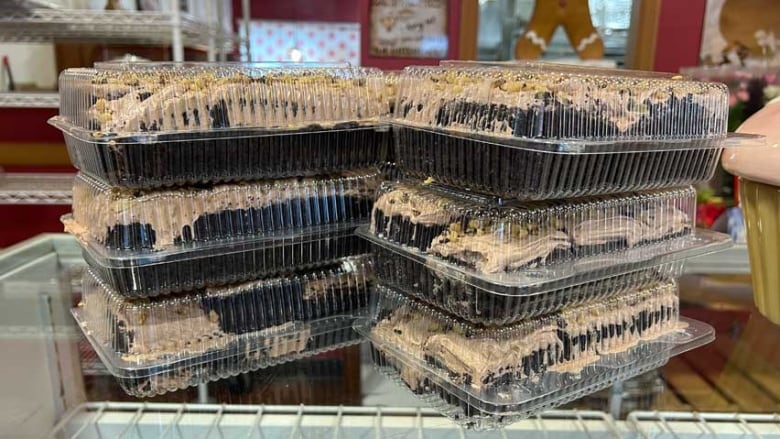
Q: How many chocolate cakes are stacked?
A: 6